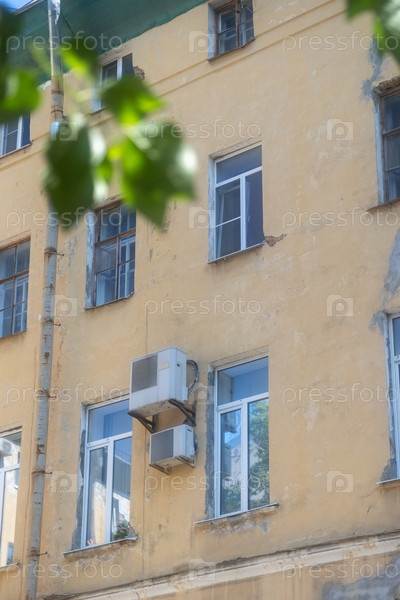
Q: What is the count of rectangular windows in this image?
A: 11